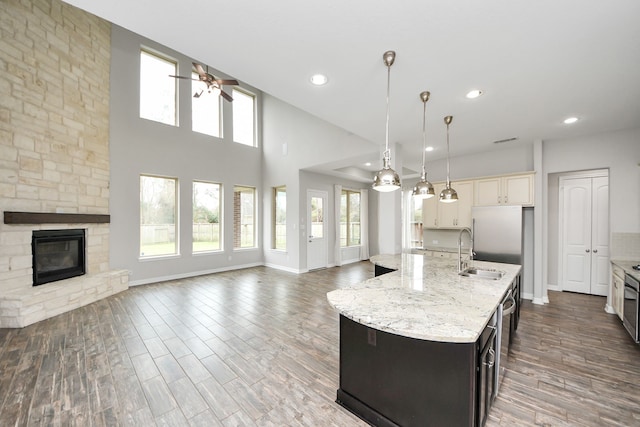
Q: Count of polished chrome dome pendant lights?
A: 3